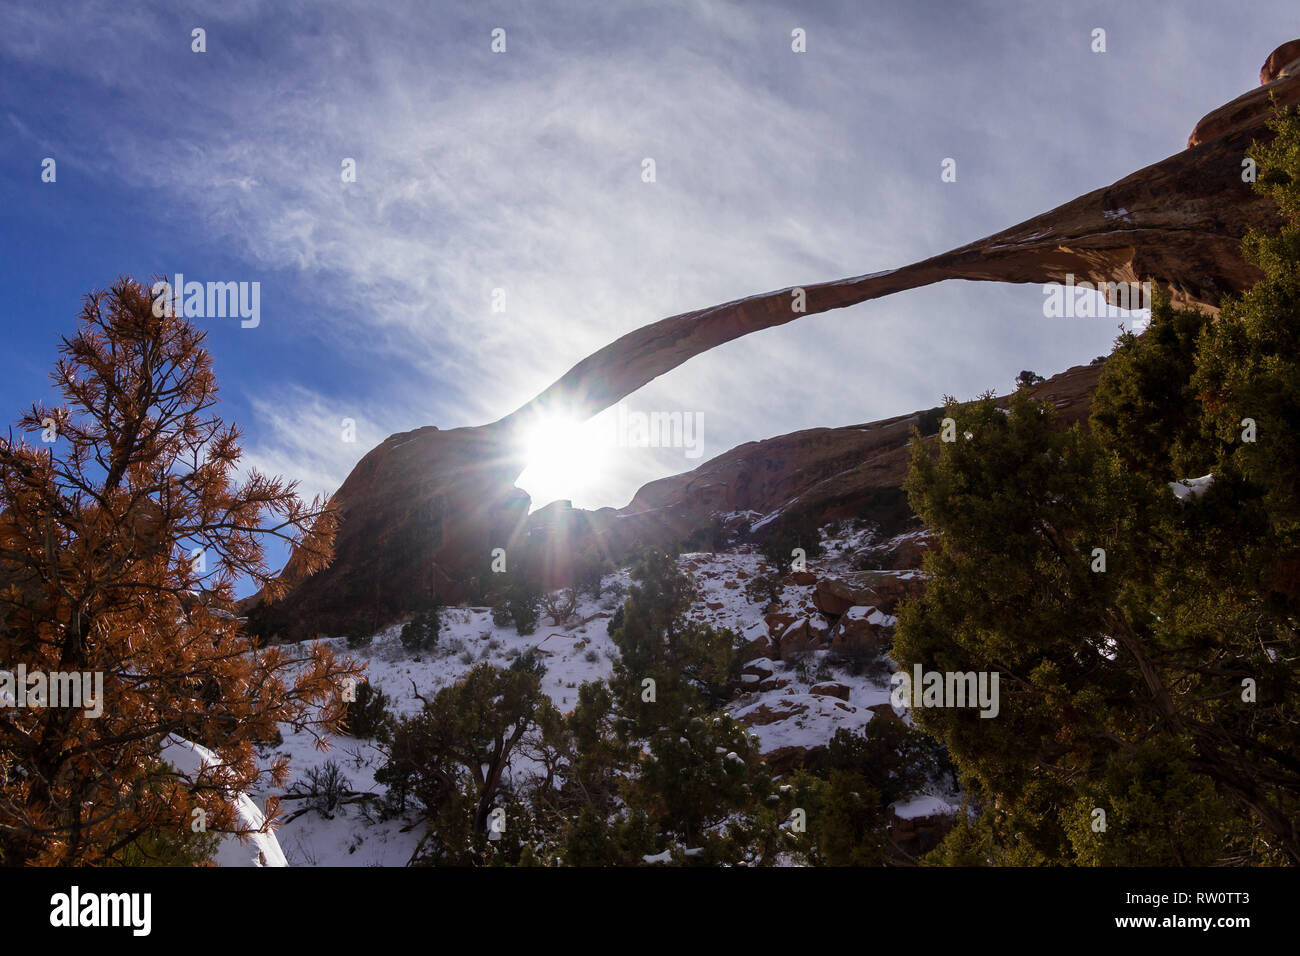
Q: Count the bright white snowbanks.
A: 1